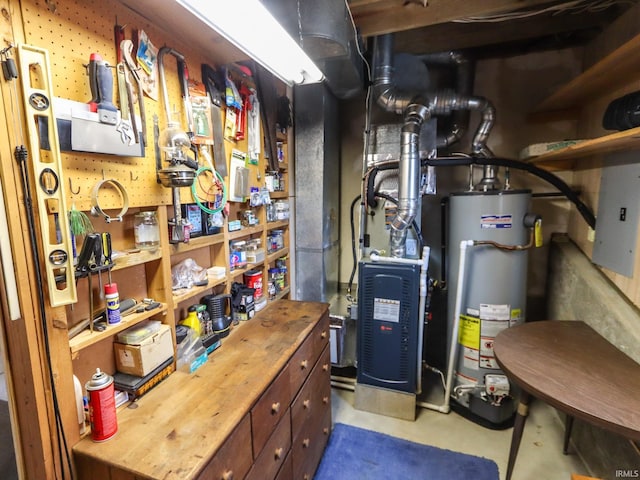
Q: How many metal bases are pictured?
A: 1